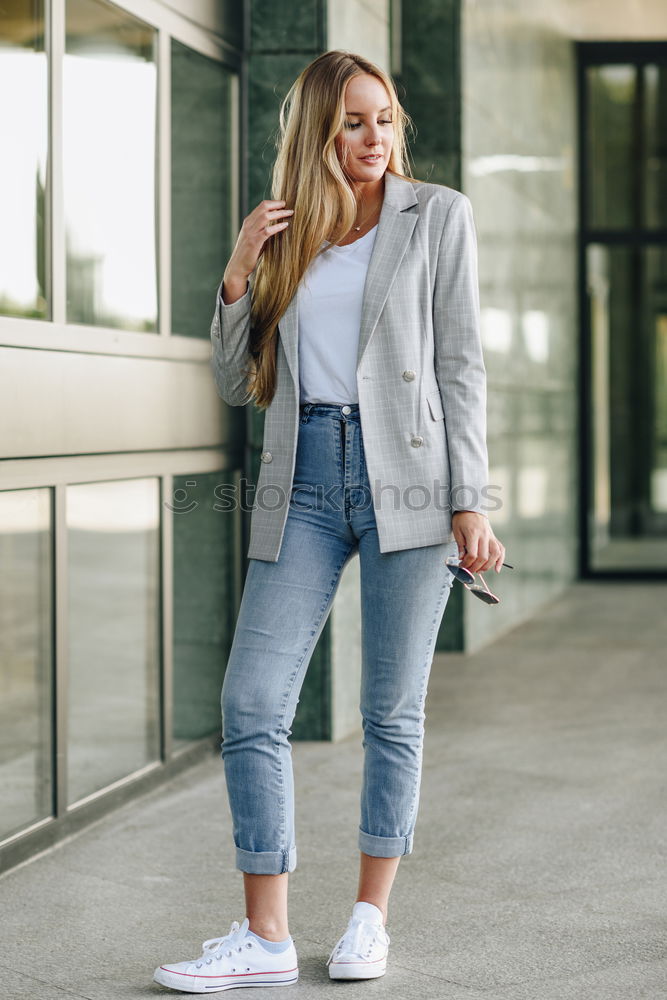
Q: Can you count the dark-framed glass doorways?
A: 1